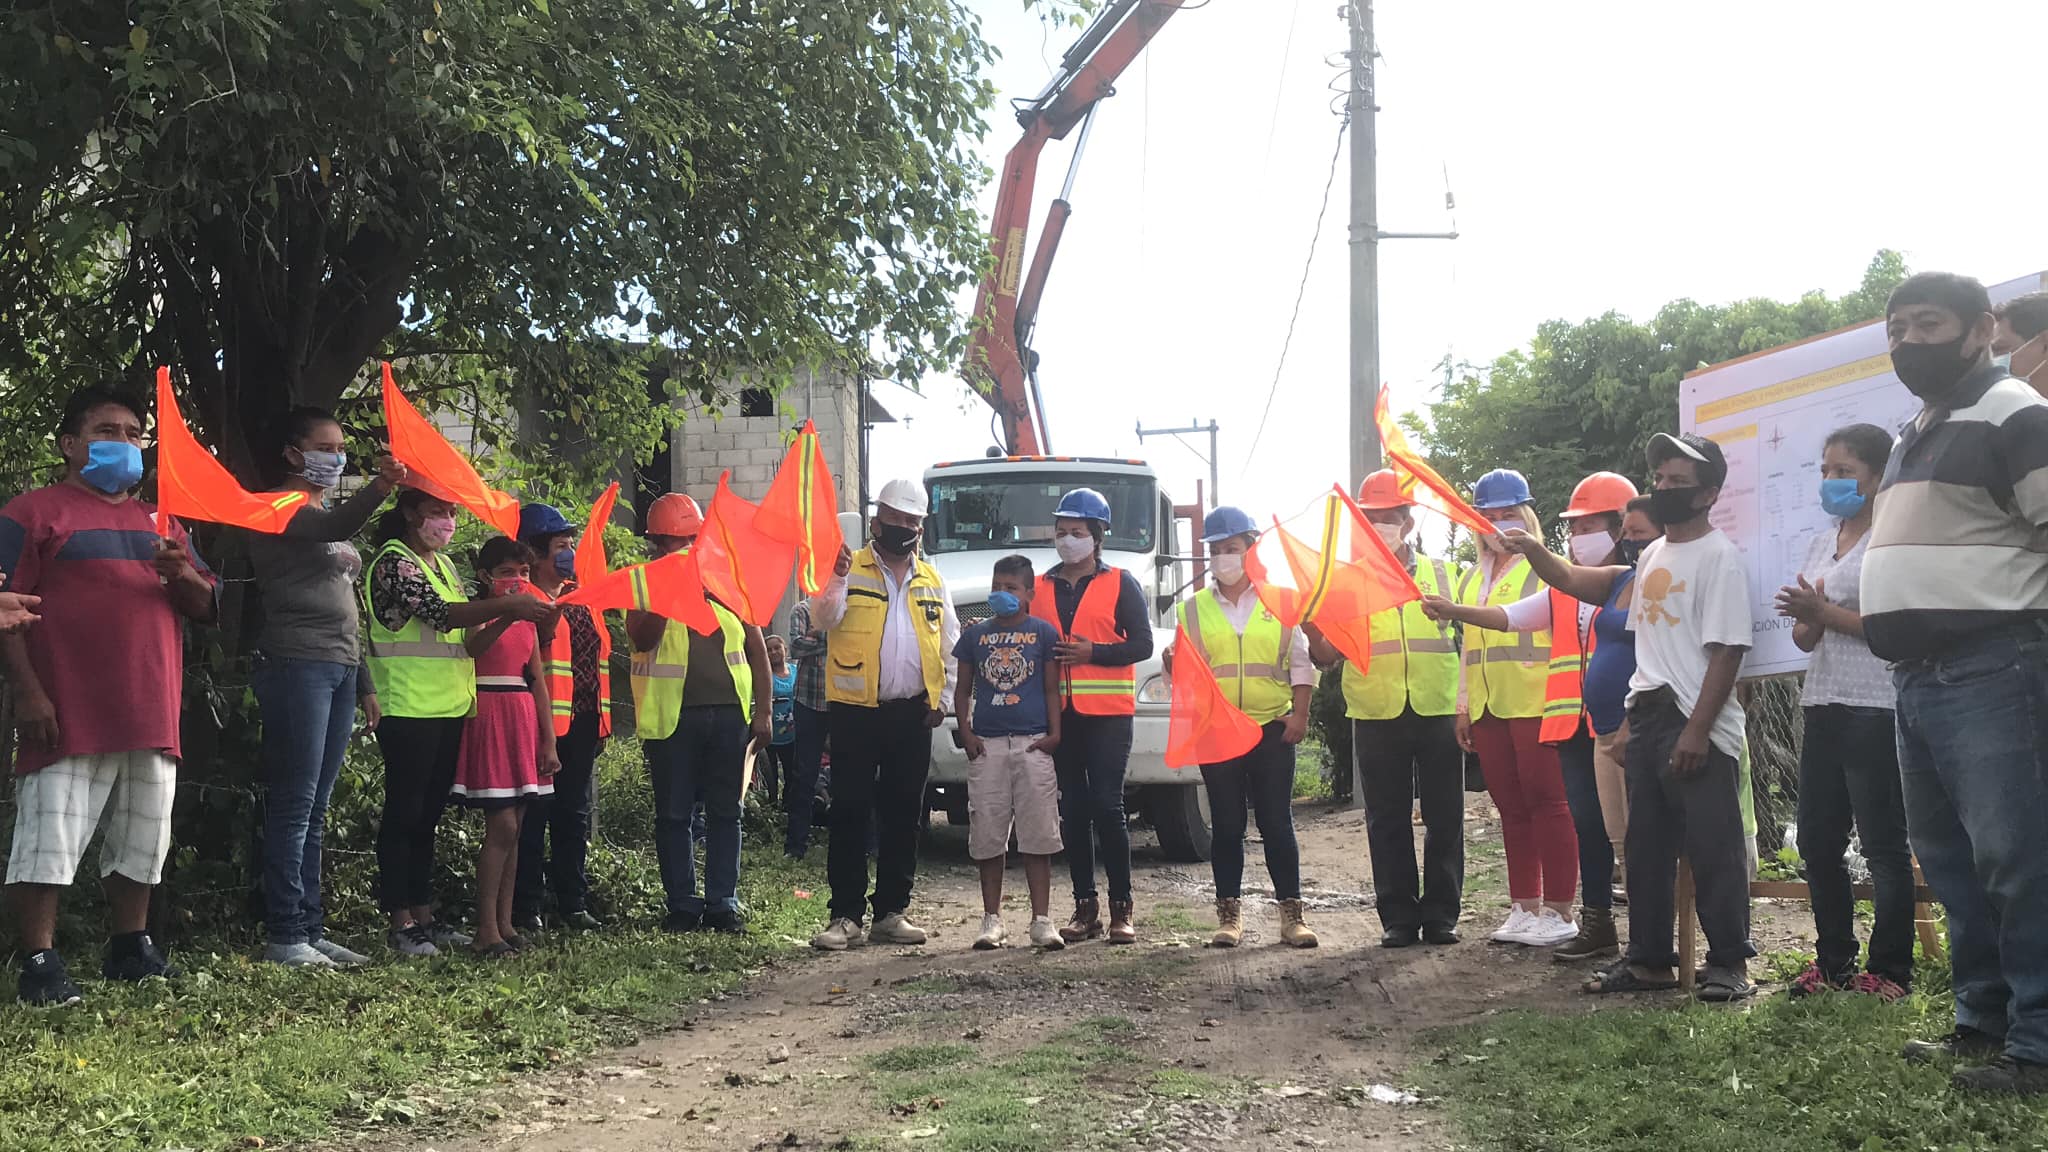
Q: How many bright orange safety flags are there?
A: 10